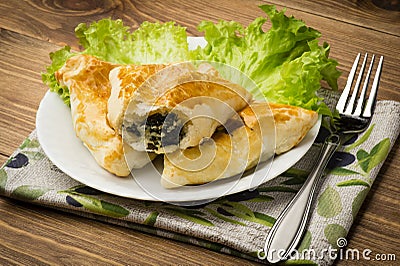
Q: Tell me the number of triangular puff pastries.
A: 3